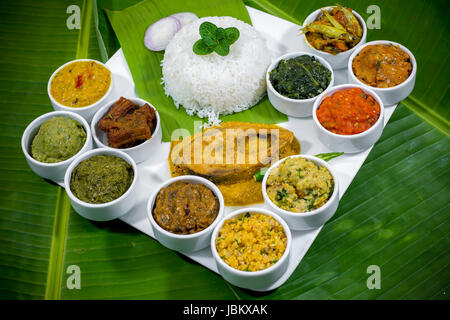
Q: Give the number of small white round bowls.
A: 11